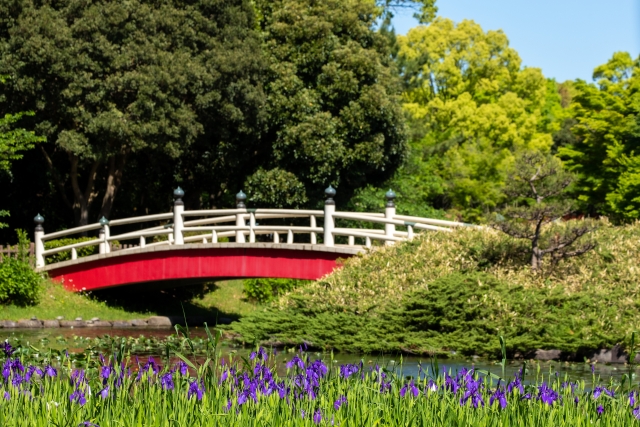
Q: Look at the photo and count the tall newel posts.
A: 6